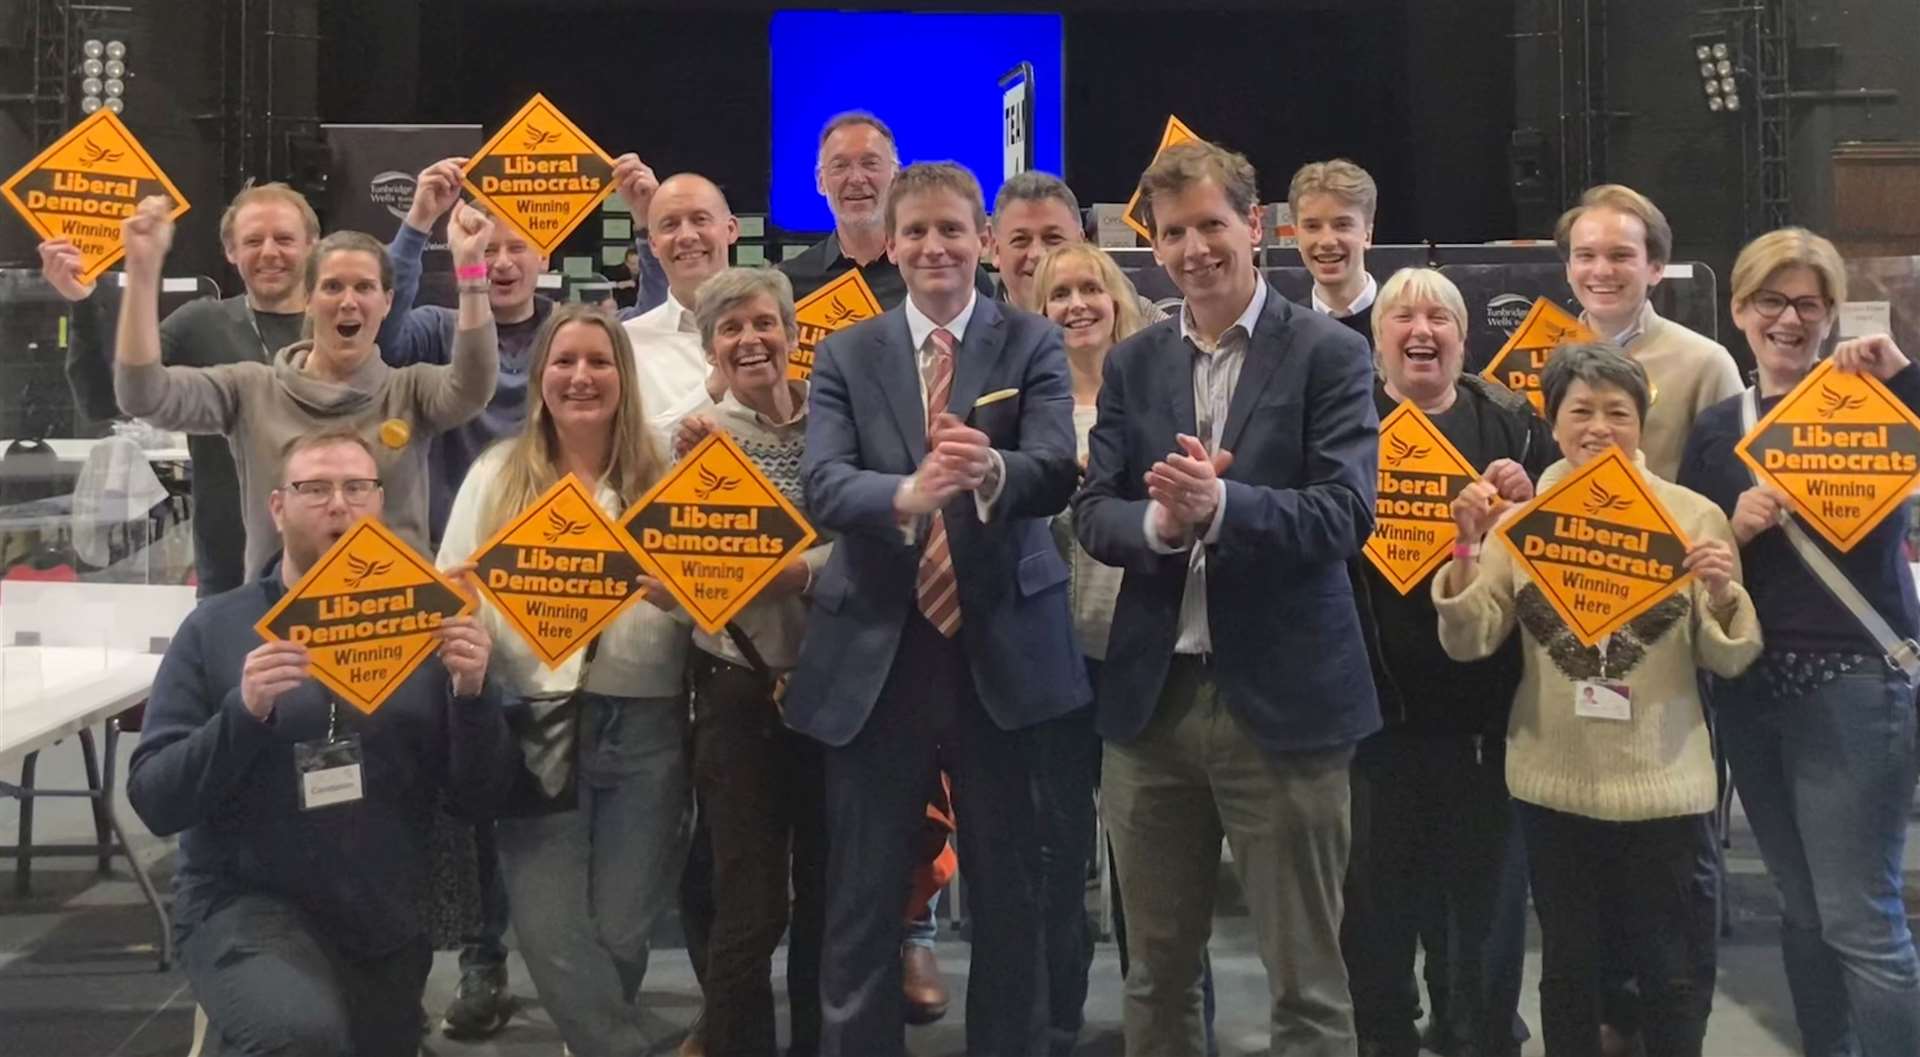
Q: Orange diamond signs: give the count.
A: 11